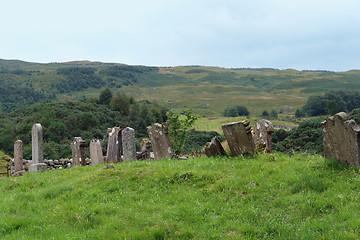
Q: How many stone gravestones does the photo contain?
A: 12